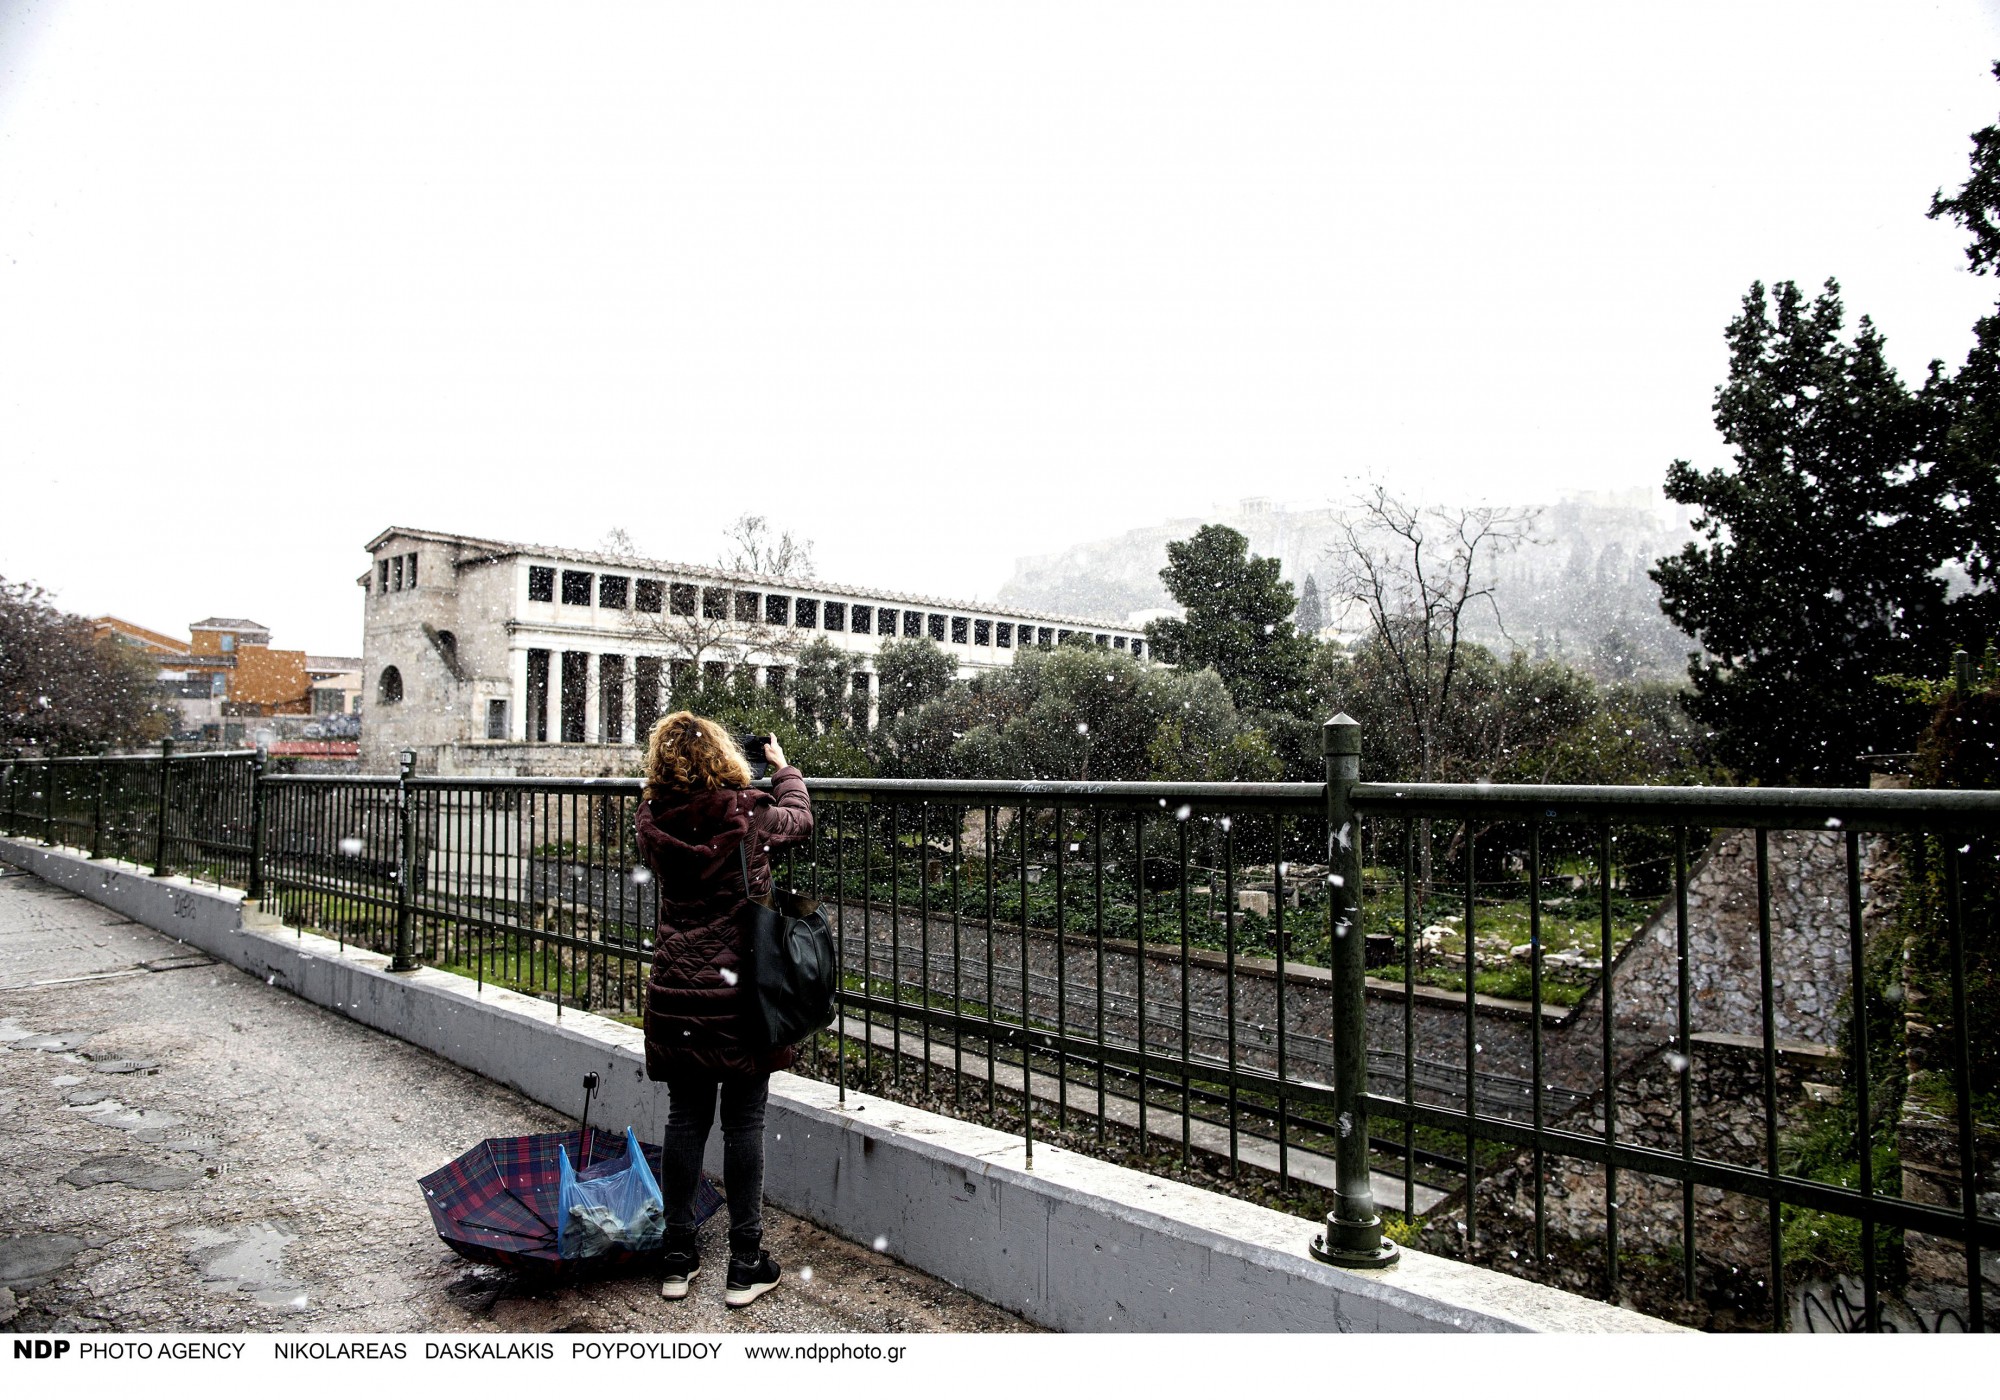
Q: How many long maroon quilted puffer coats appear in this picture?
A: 1